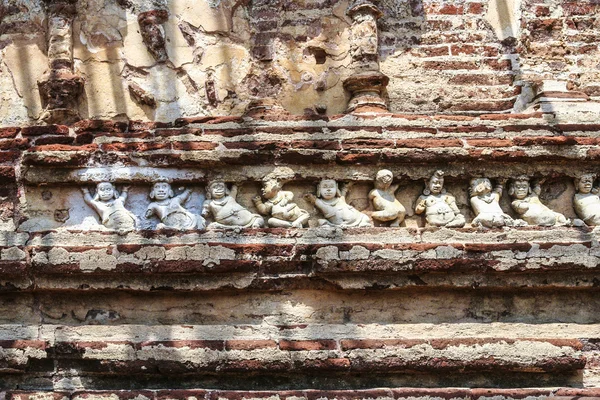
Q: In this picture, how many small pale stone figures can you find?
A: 10